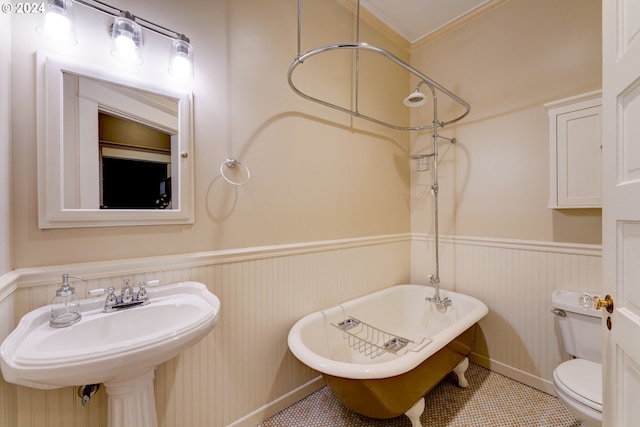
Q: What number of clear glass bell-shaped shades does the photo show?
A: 3